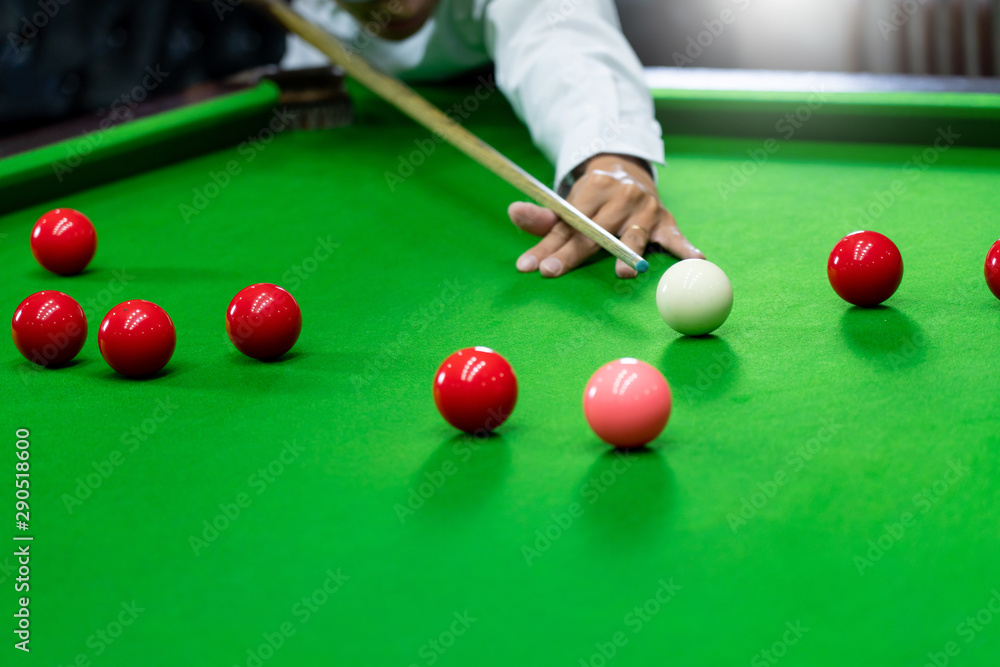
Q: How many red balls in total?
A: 7